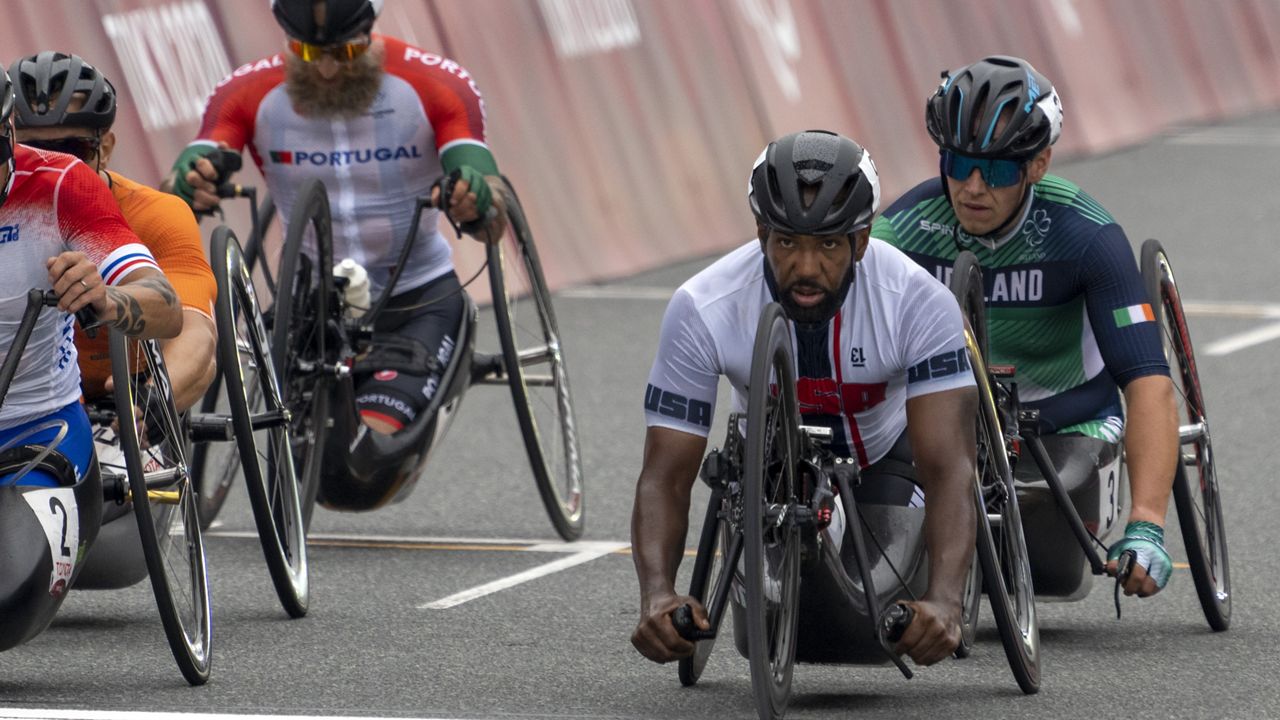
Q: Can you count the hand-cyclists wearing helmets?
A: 5